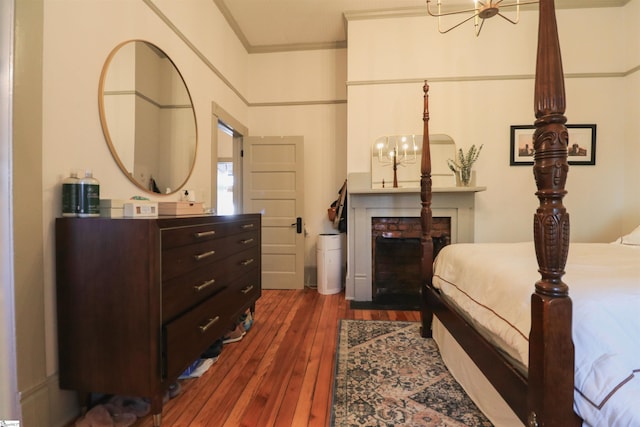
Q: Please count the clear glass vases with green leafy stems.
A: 1